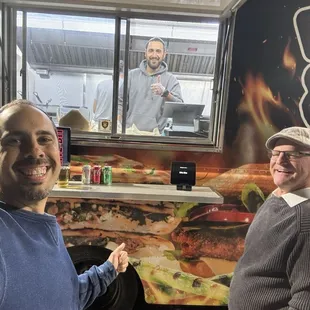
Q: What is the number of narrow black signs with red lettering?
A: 1